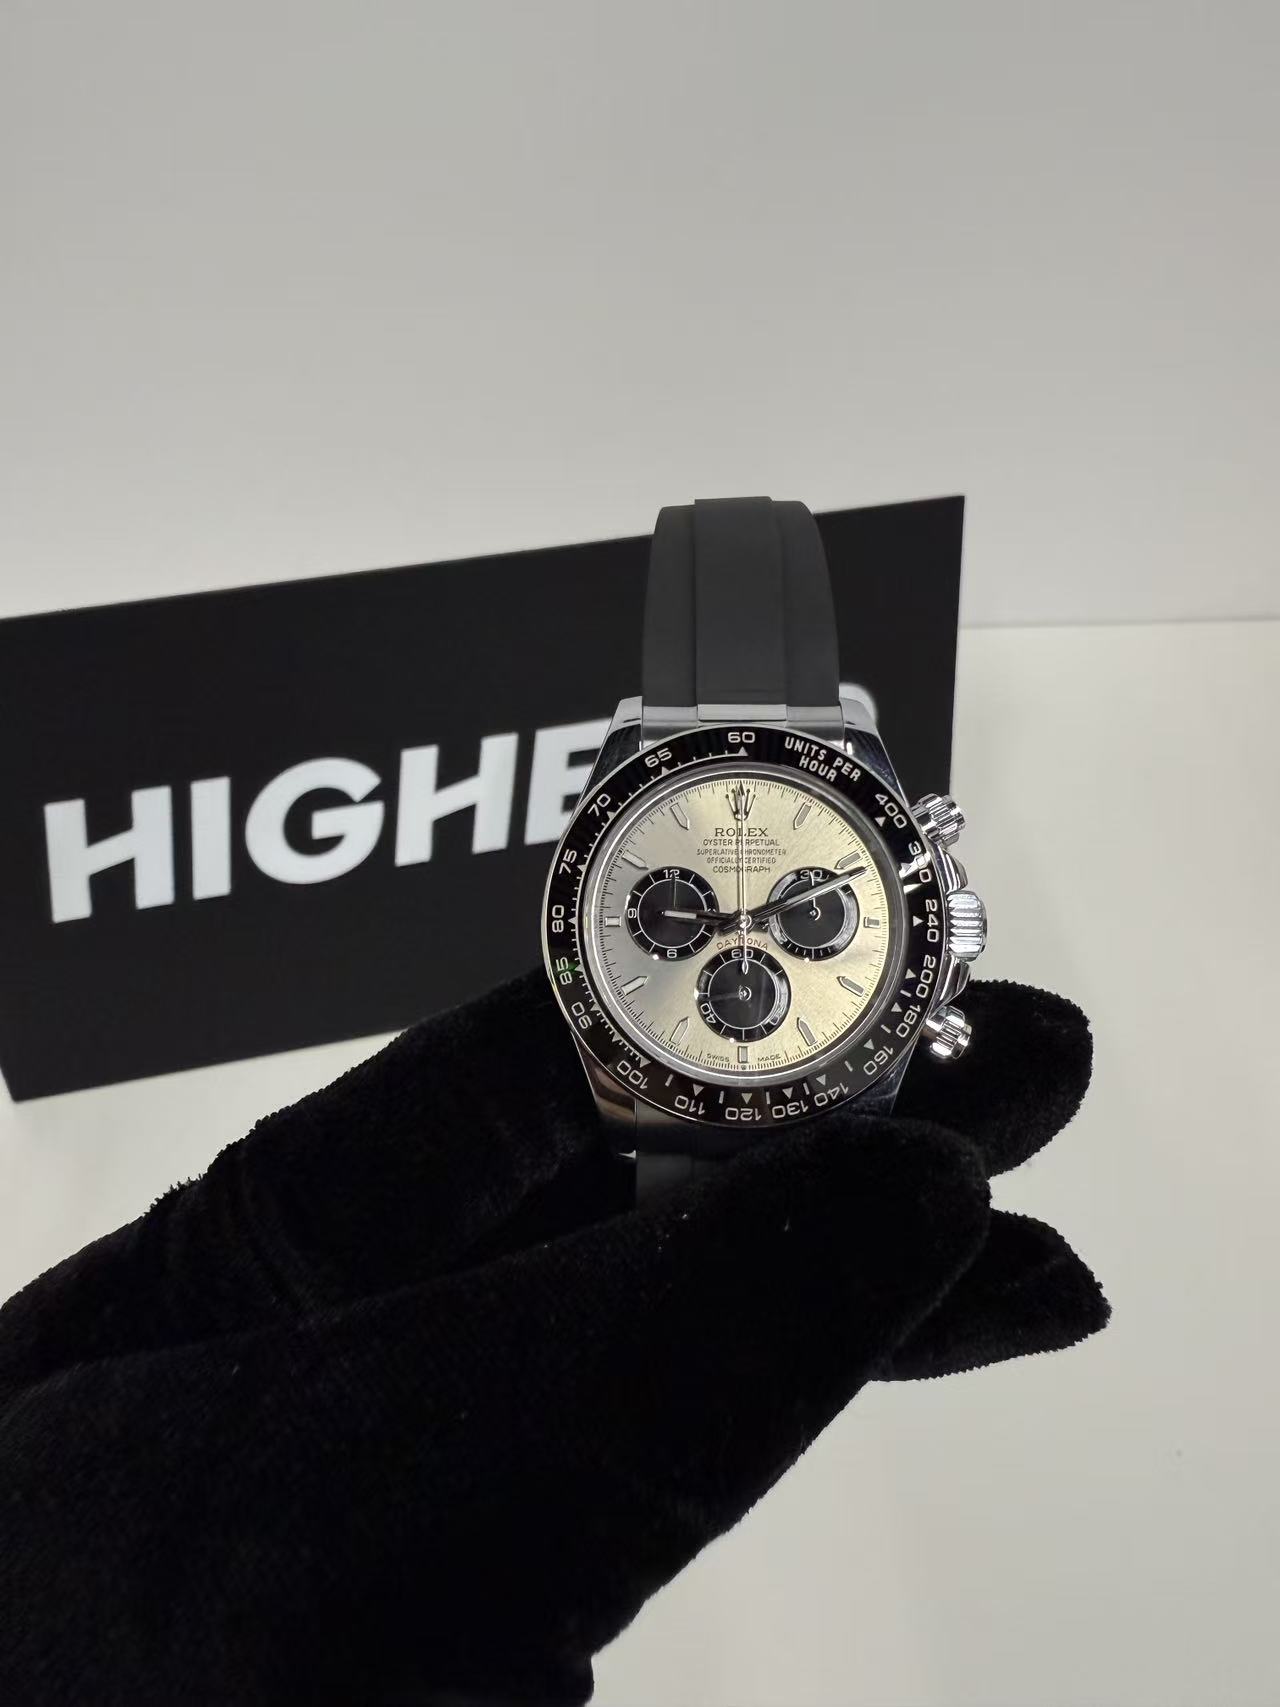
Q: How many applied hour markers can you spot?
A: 11